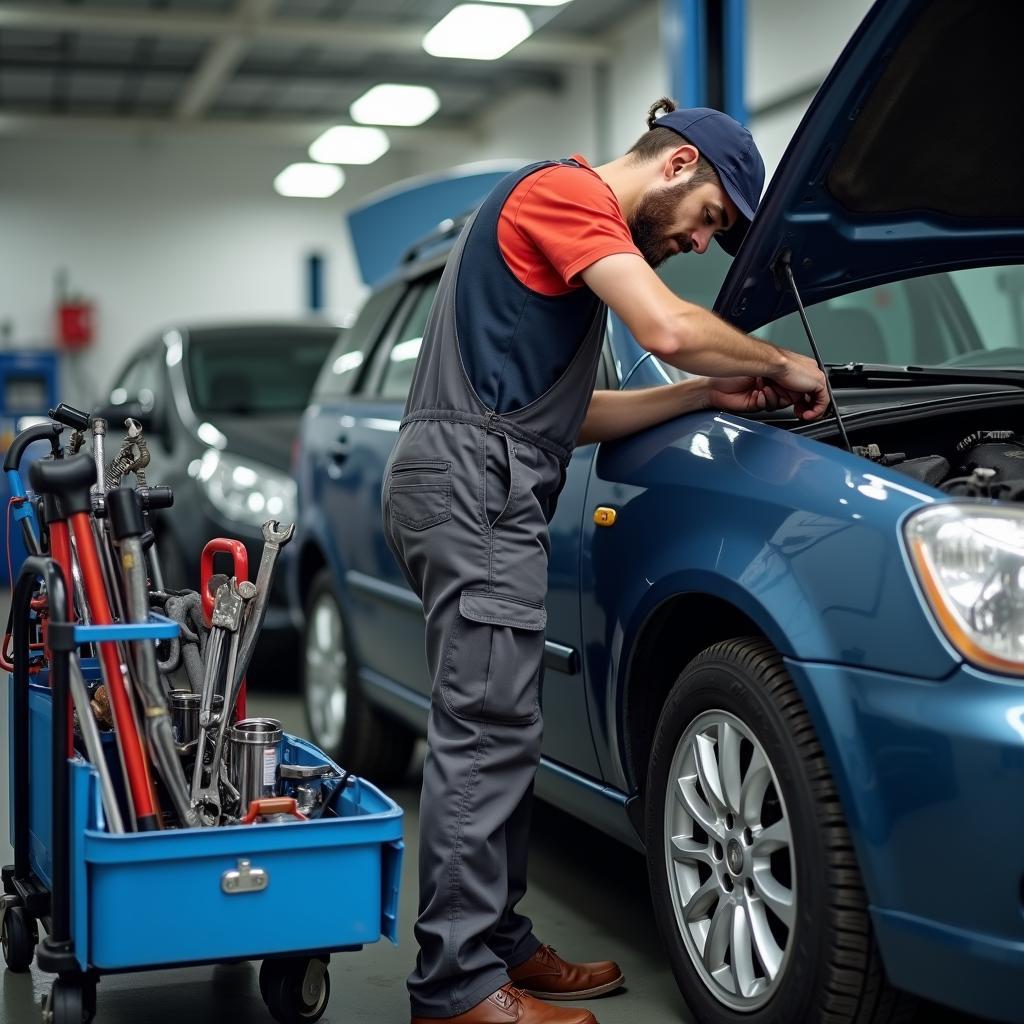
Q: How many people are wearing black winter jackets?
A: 0